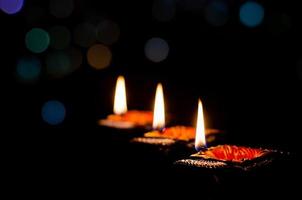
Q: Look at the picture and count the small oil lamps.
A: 3